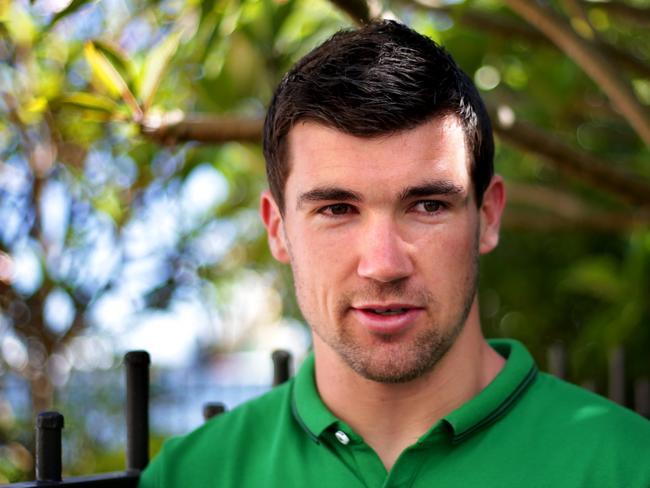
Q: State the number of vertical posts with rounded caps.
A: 4